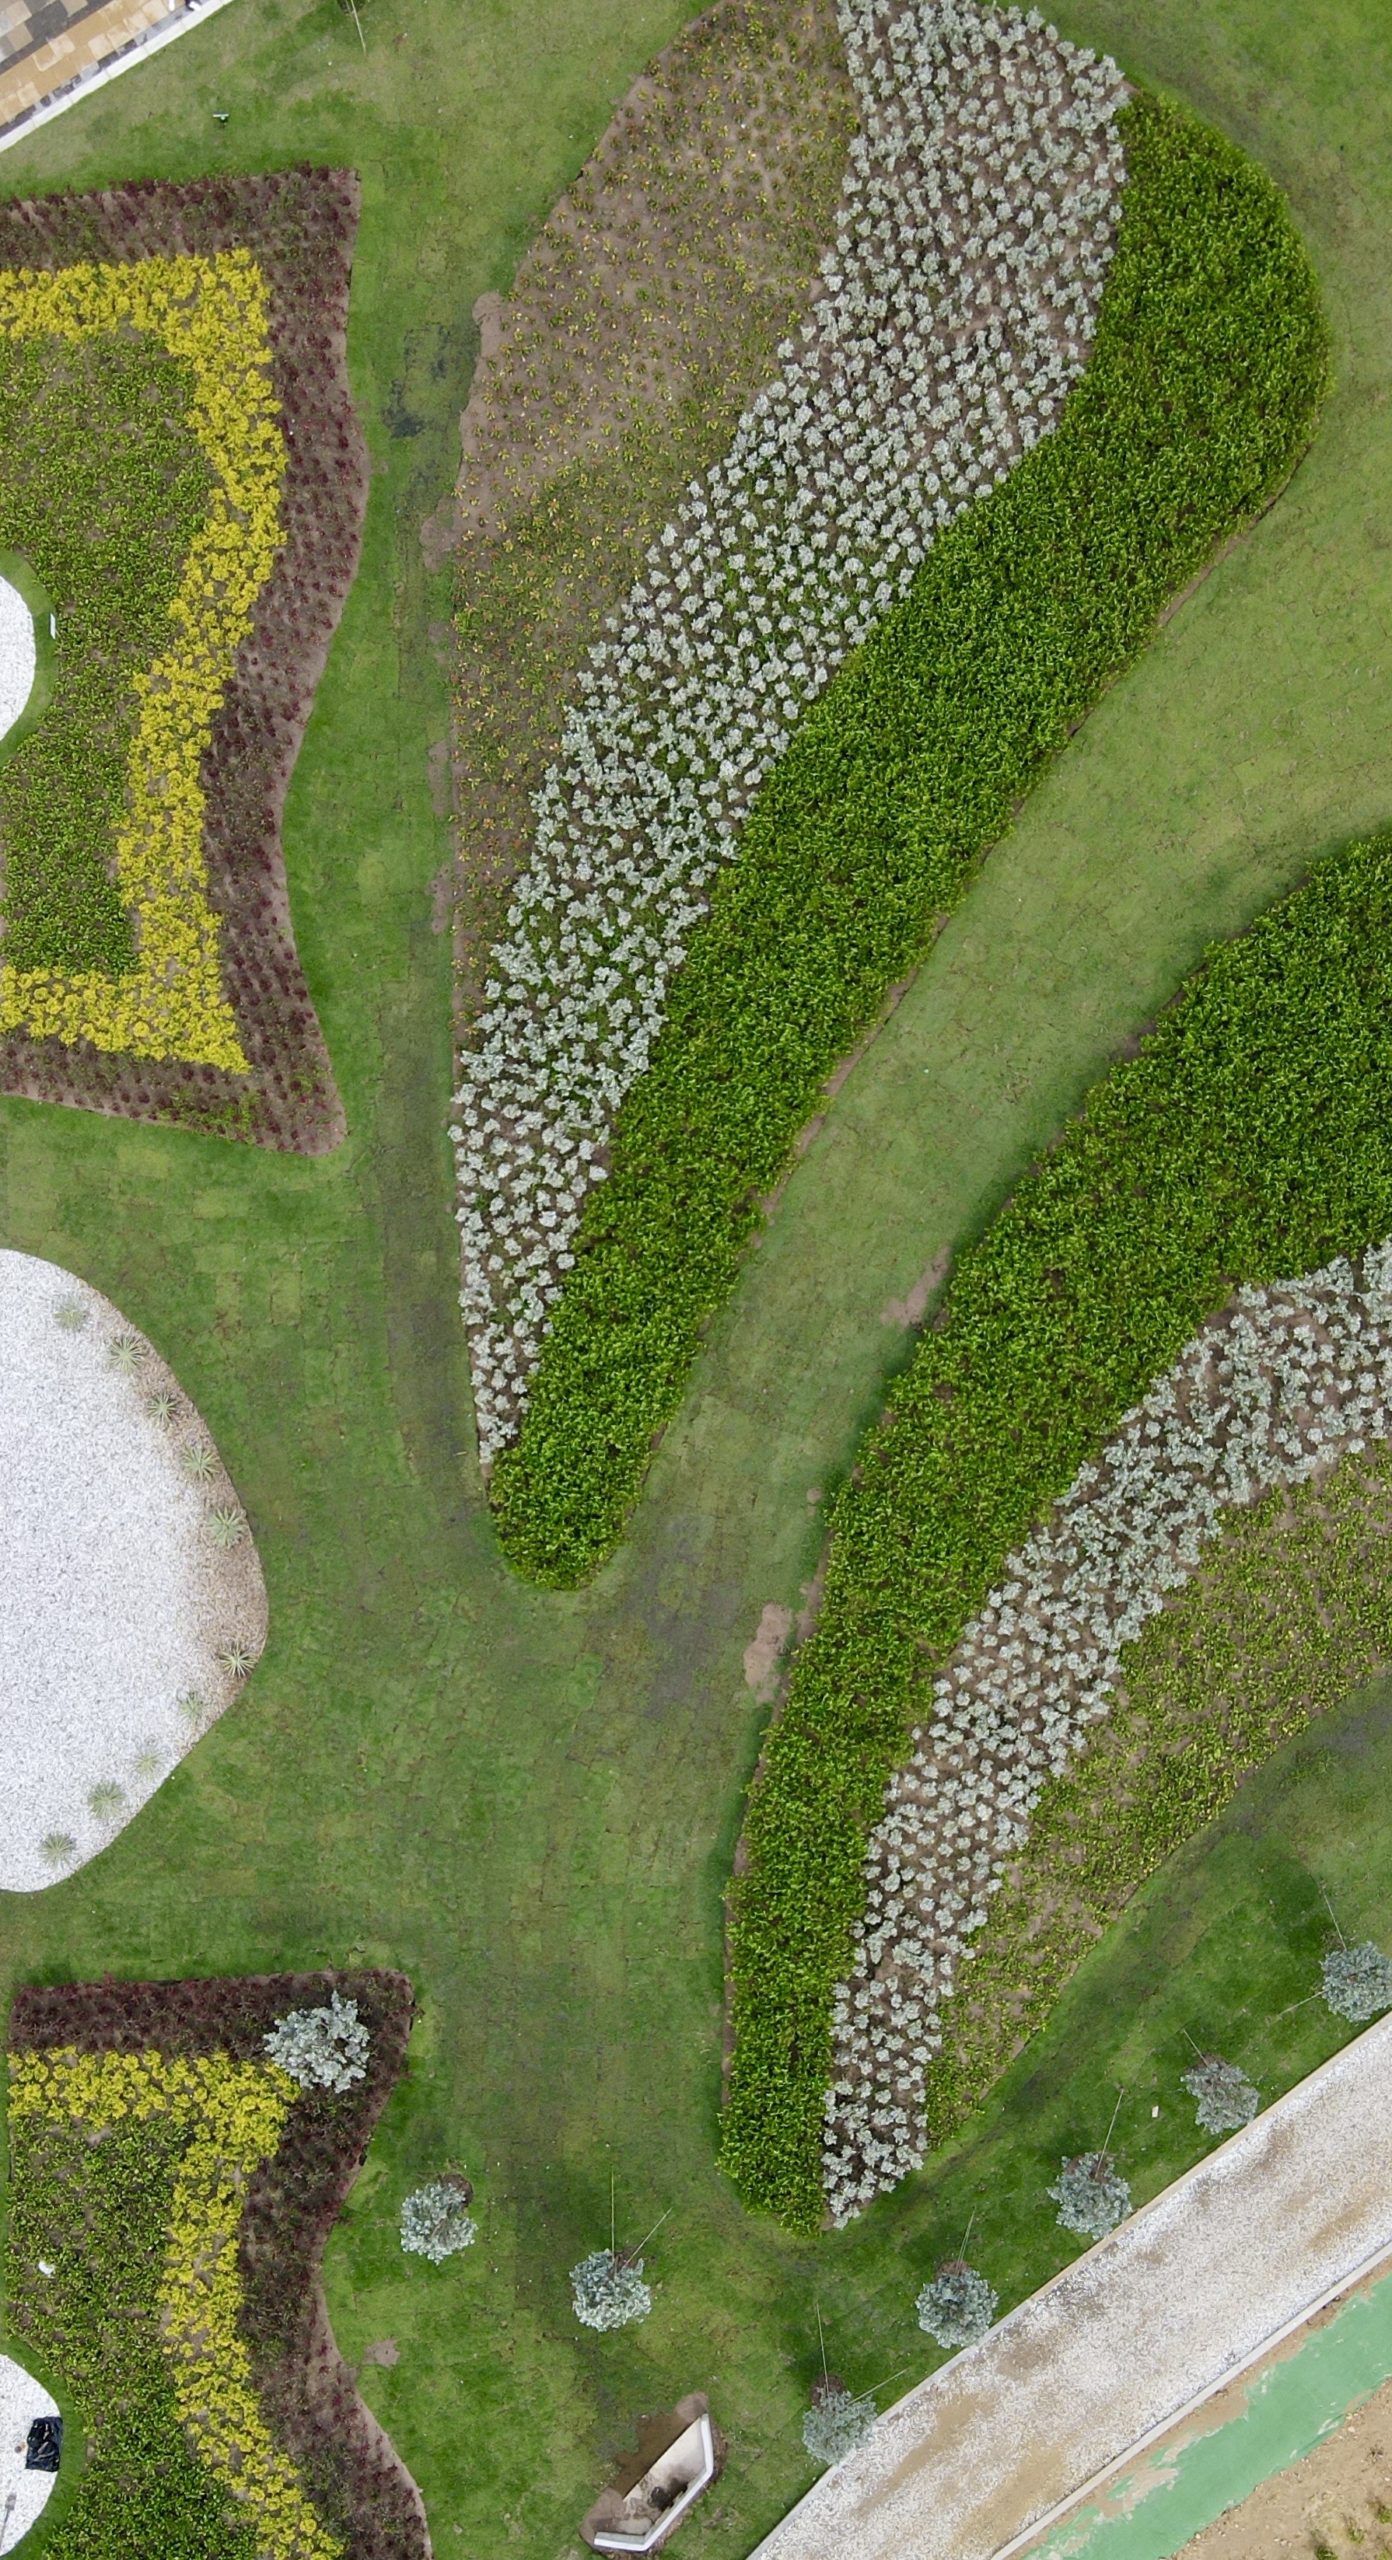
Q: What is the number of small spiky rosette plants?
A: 10